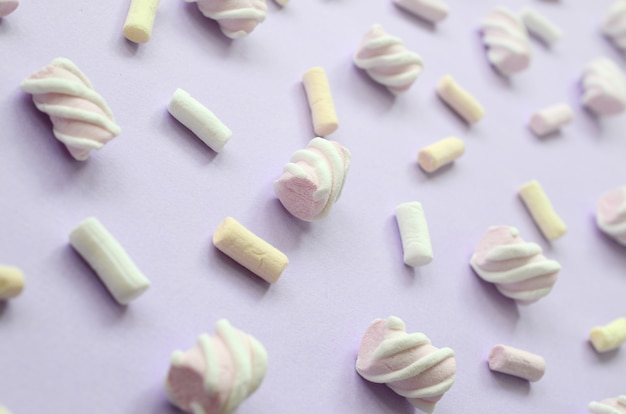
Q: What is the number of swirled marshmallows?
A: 12